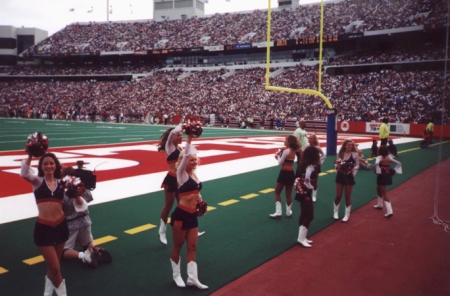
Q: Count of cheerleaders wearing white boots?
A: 8